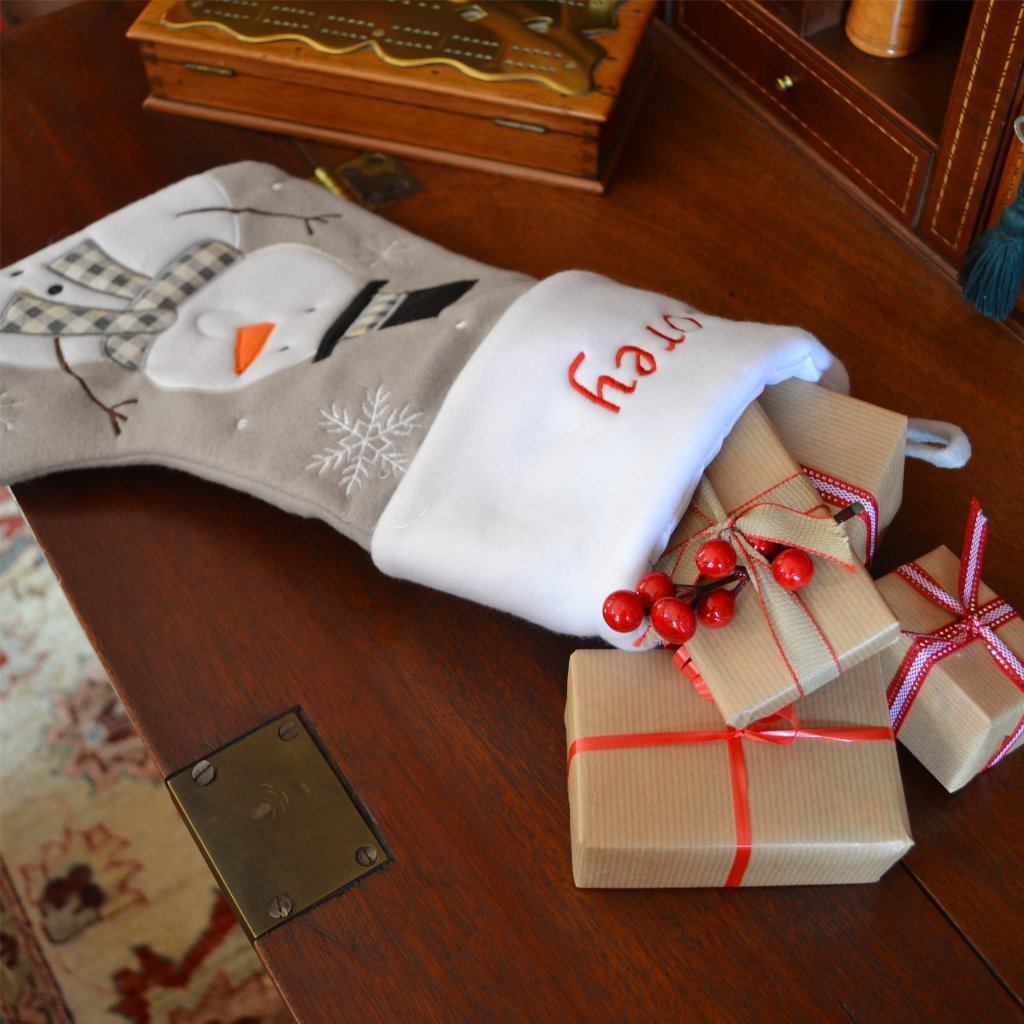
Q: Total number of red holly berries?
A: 7